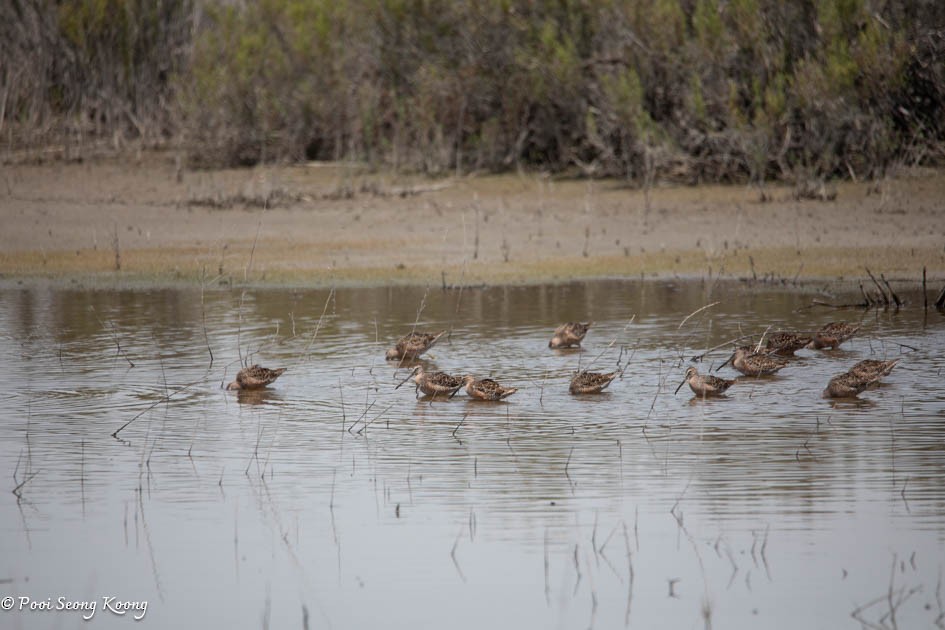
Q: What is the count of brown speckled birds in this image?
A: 12